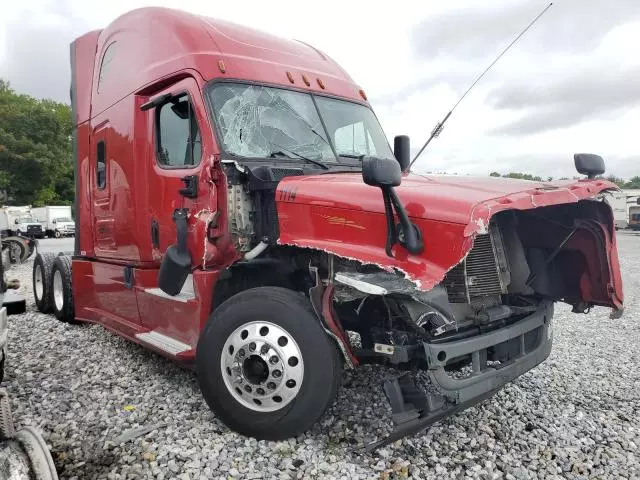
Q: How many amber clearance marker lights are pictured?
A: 5